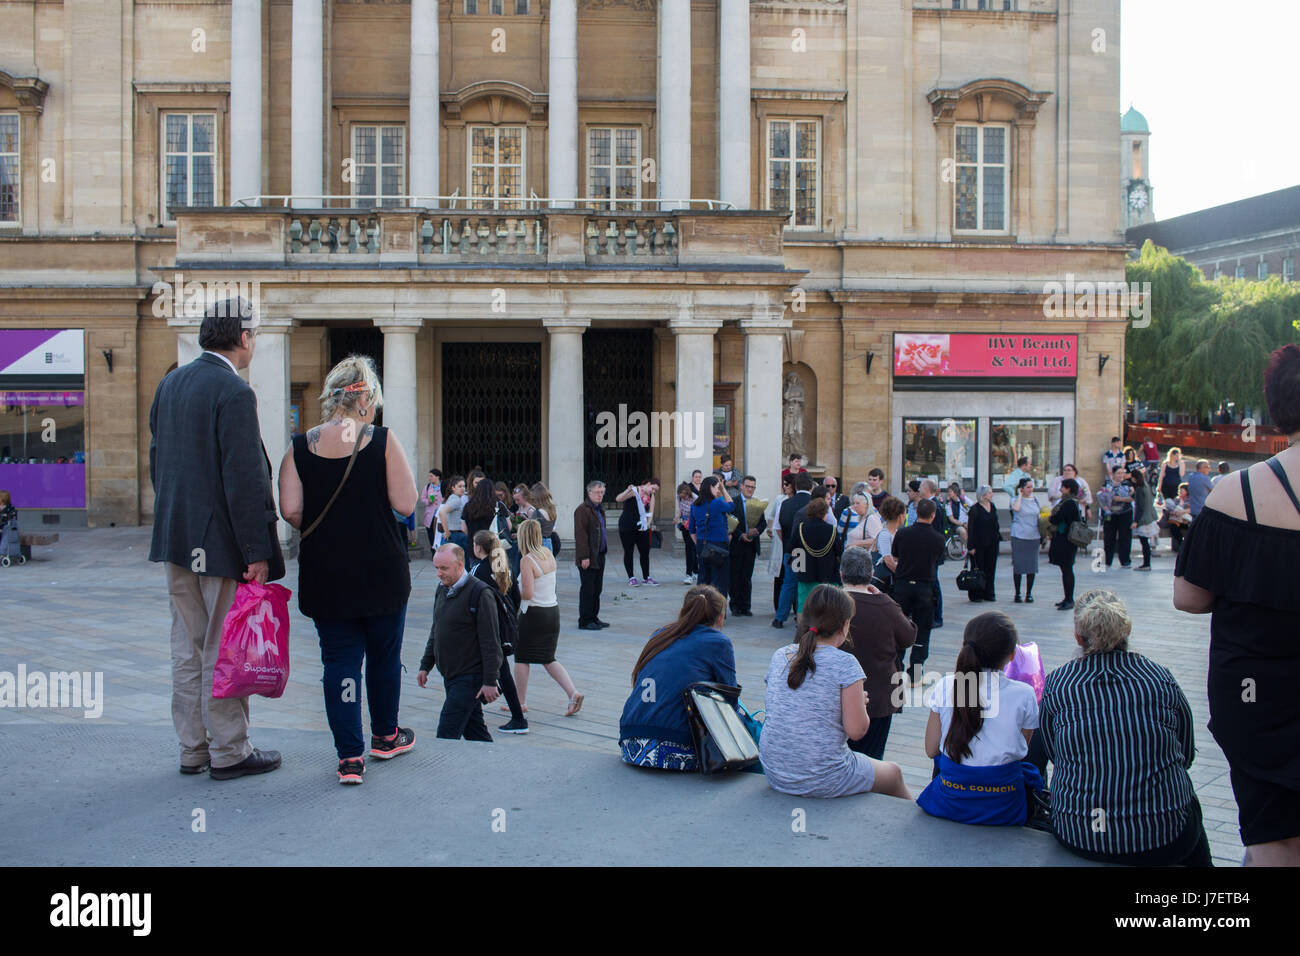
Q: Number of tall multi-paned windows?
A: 7